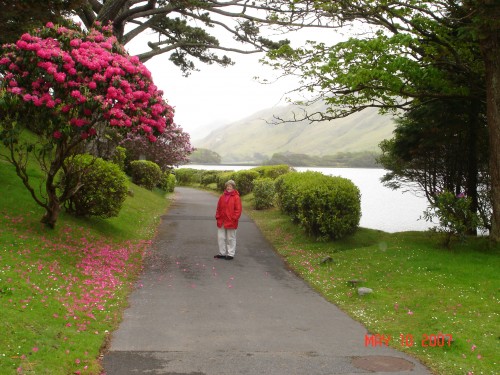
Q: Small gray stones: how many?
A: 3